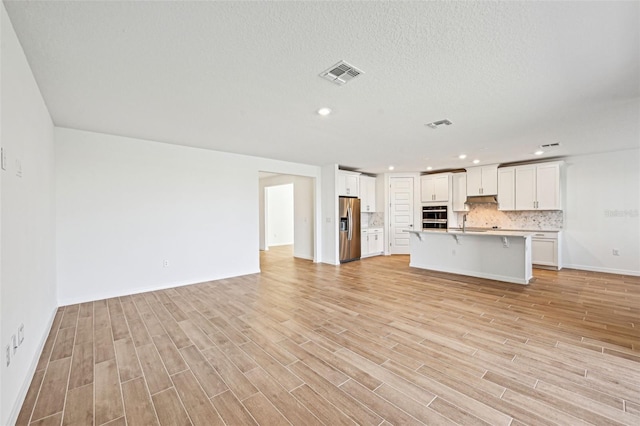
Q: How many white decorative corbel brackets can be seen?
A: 3